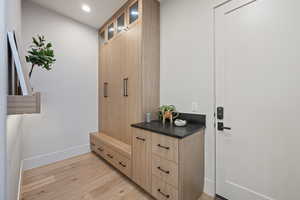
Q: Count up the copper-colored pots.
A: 1